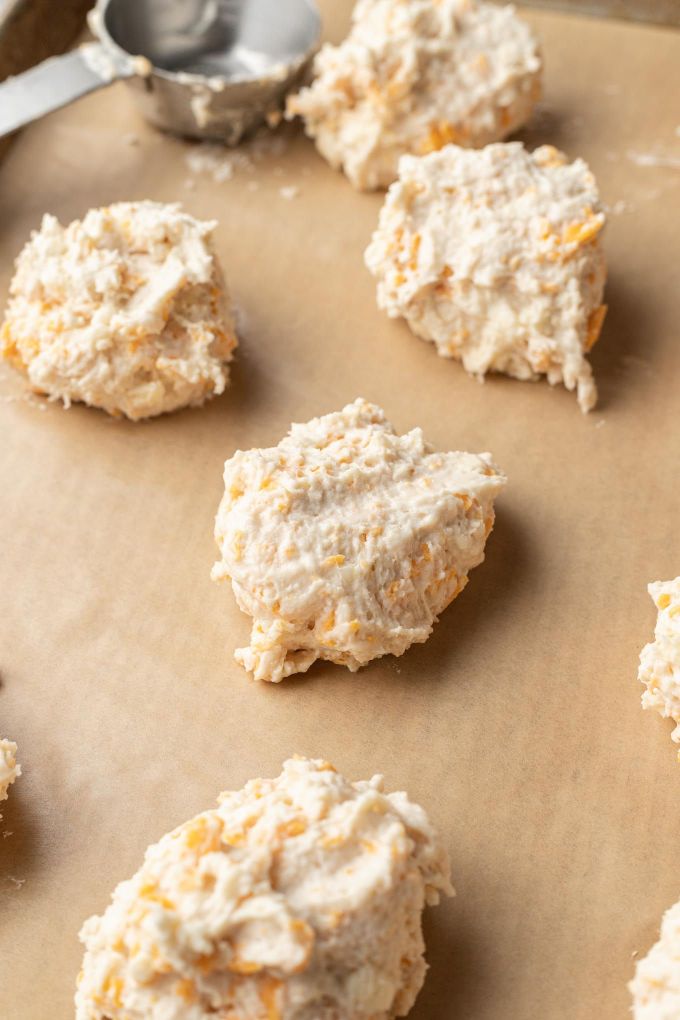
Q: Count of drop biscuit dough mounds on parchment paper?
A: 8